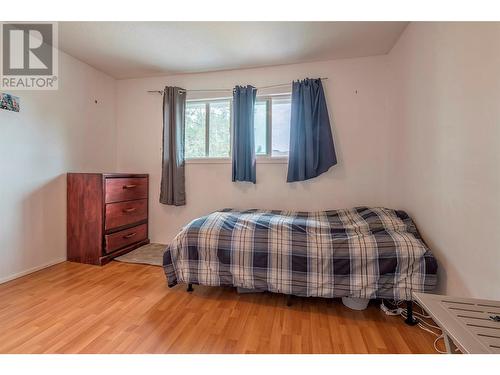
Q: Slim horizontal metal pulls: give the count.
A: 3